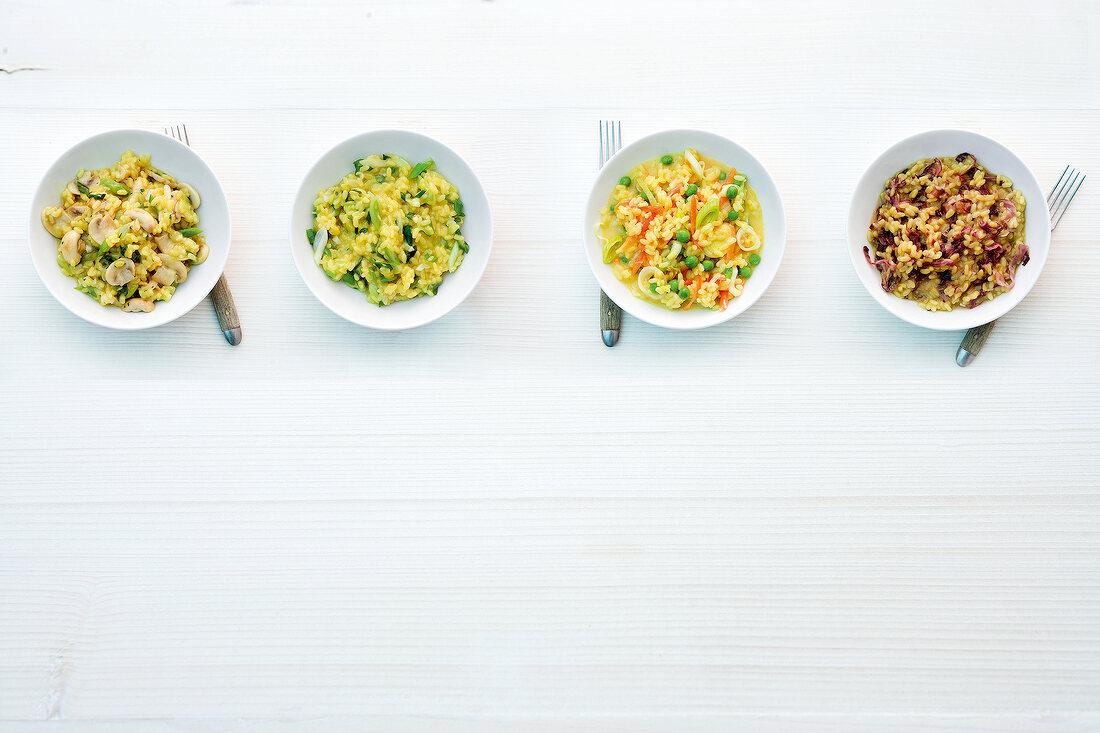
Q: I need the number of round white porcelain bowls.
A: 4